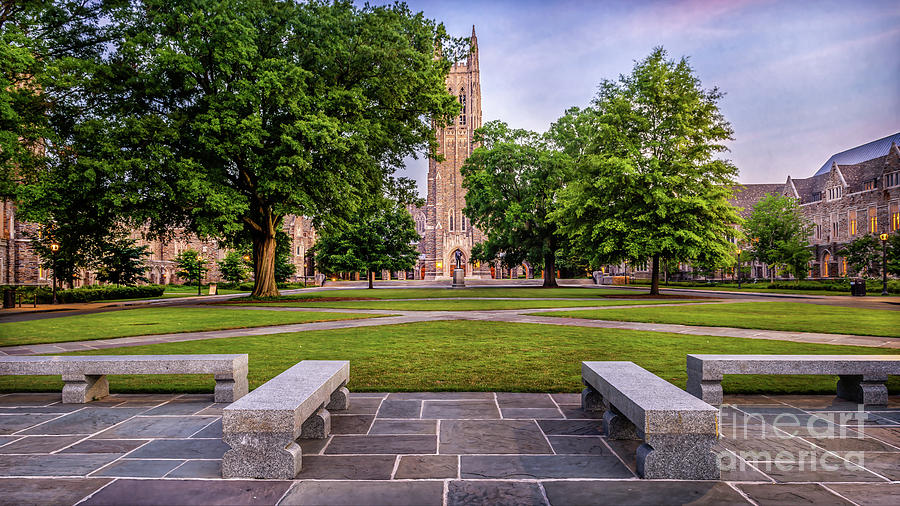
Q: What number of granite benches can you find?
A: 4